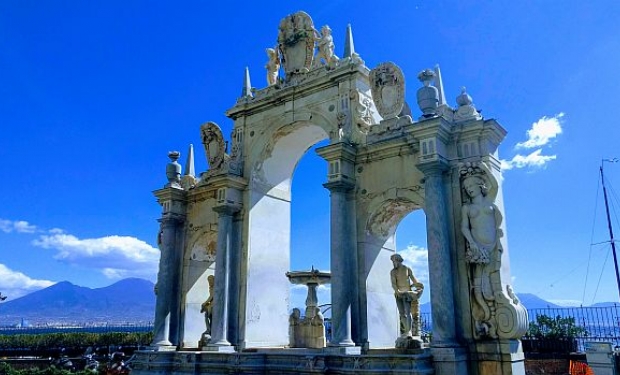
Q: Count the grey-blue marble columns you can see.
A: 4